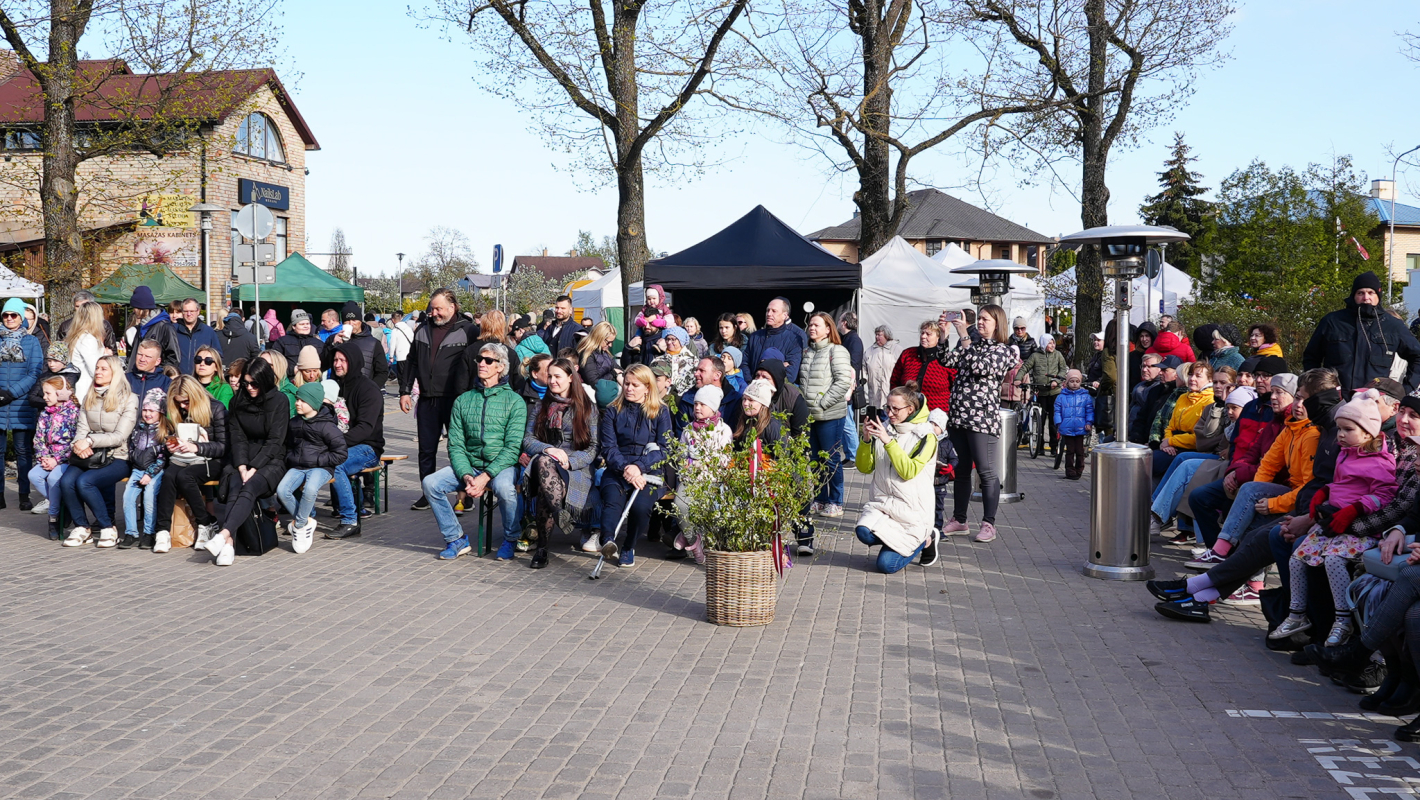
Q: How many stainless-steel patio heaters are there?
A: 3